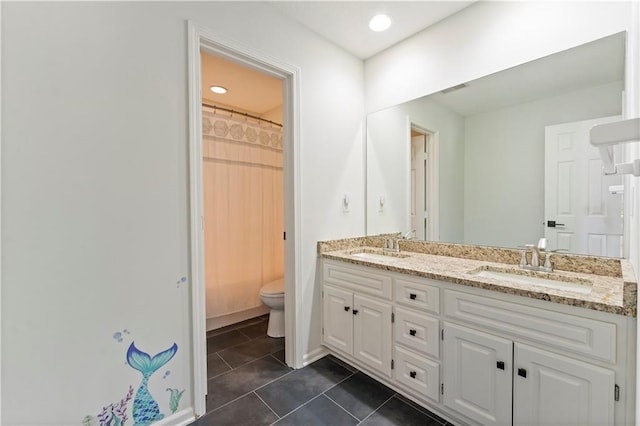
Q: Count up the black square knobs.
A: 7